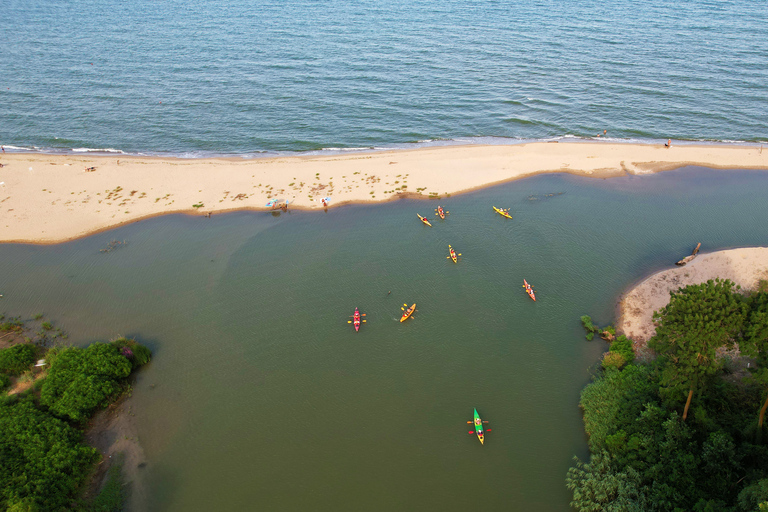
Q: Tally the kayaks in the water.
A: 8